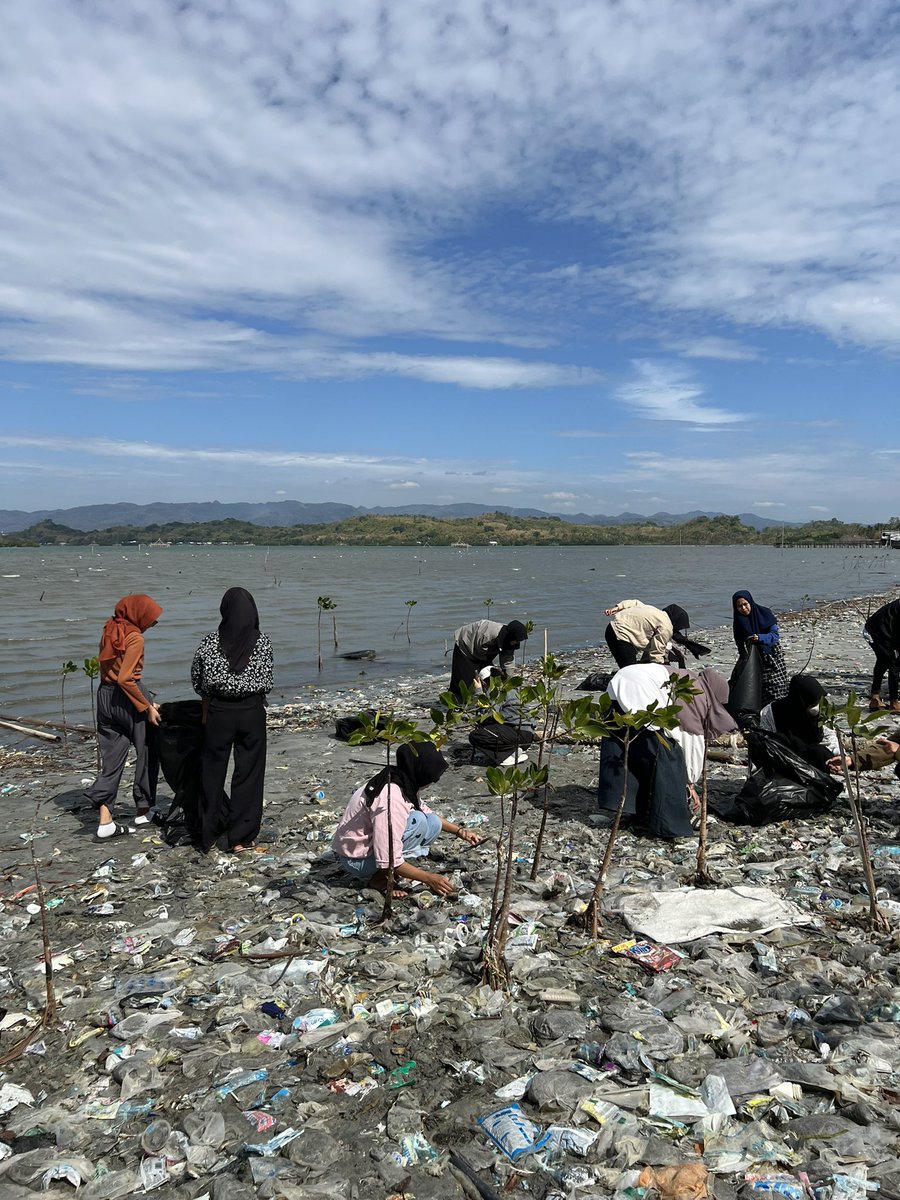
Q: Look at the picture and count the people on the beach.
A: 11